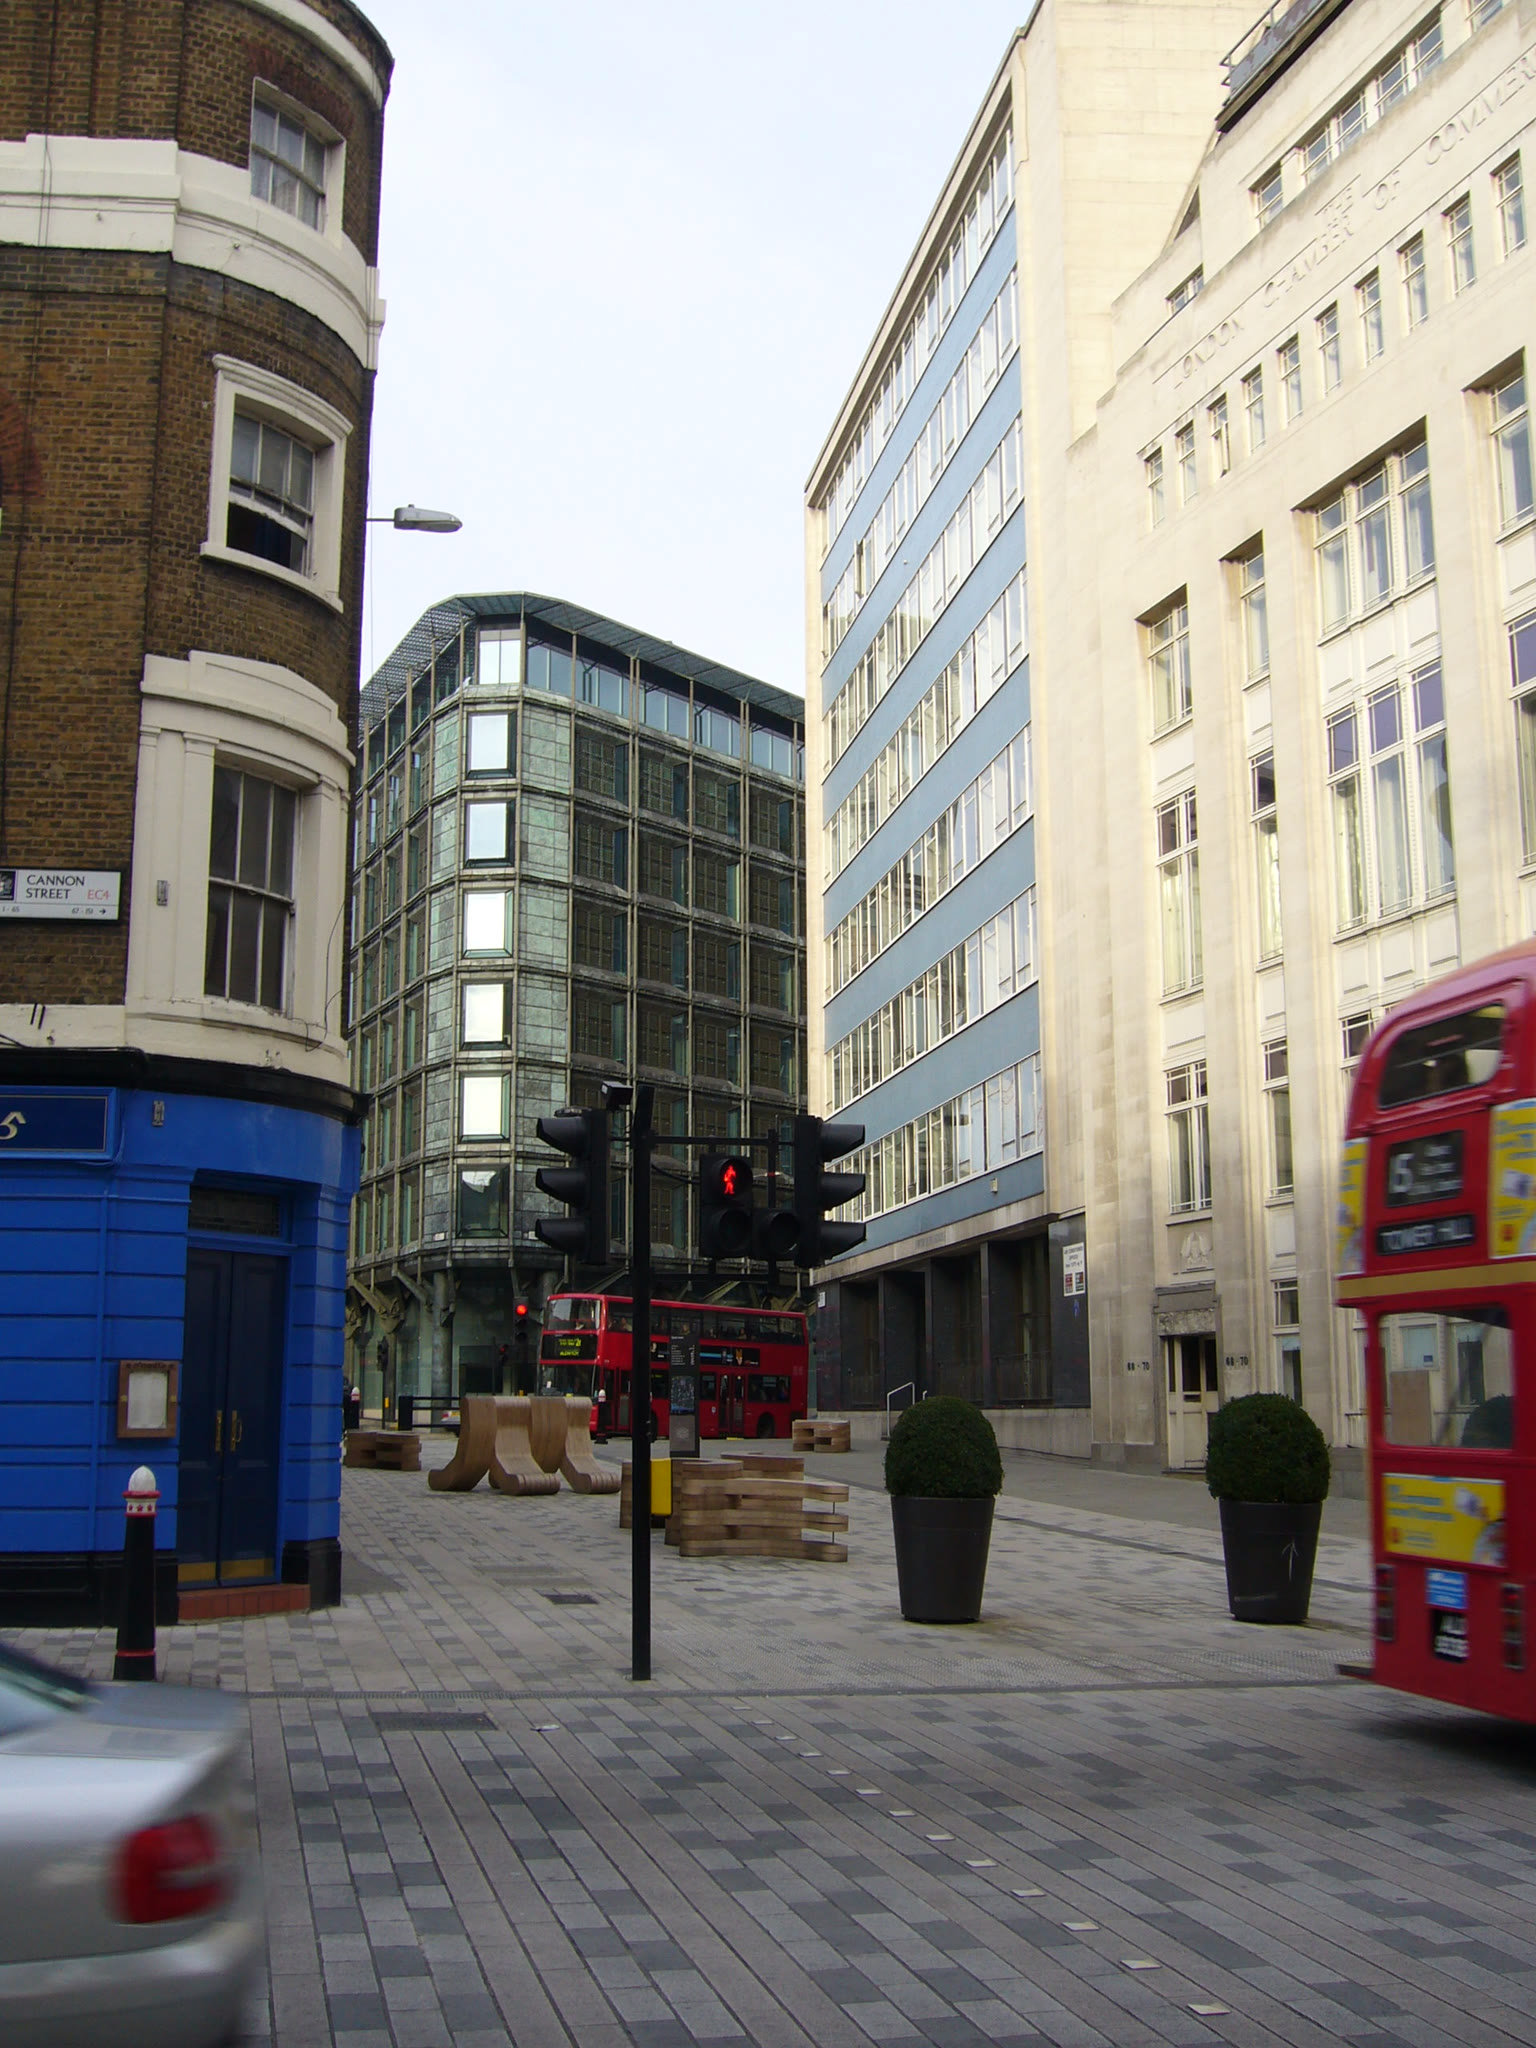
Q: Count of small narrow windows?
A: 10